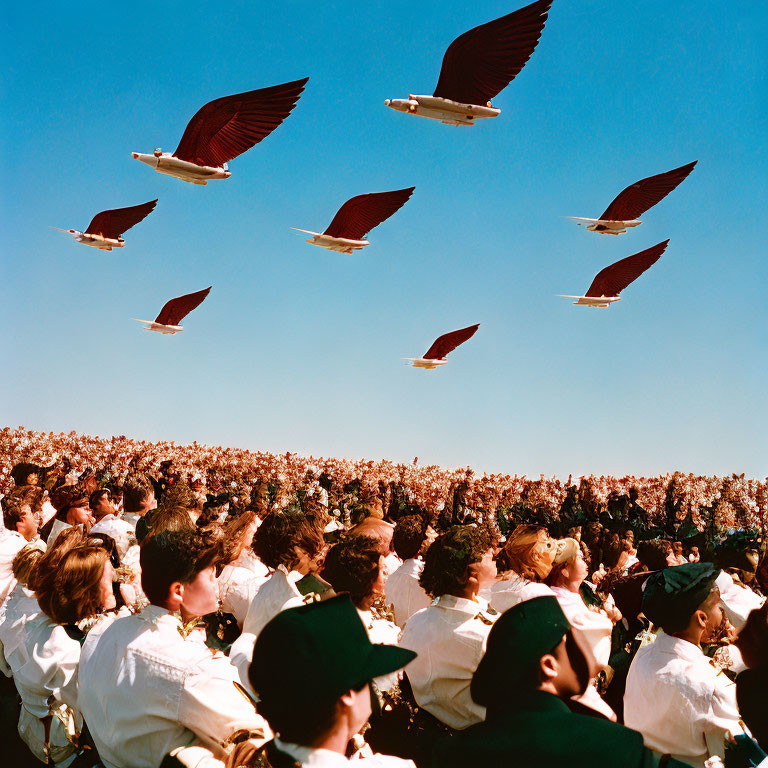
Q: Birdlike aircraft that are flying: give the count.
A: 8